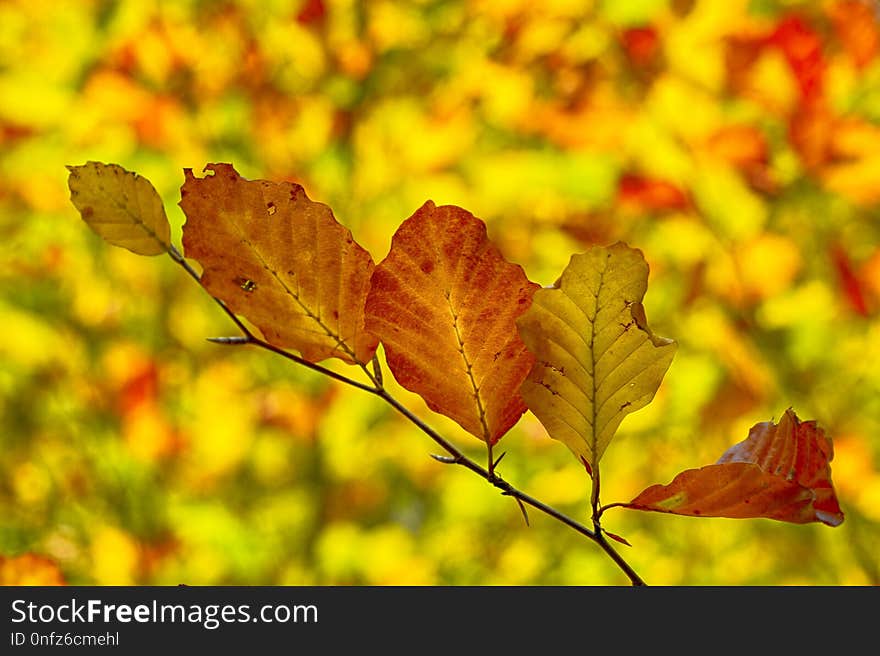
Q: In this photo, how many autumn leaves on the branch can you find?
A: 5